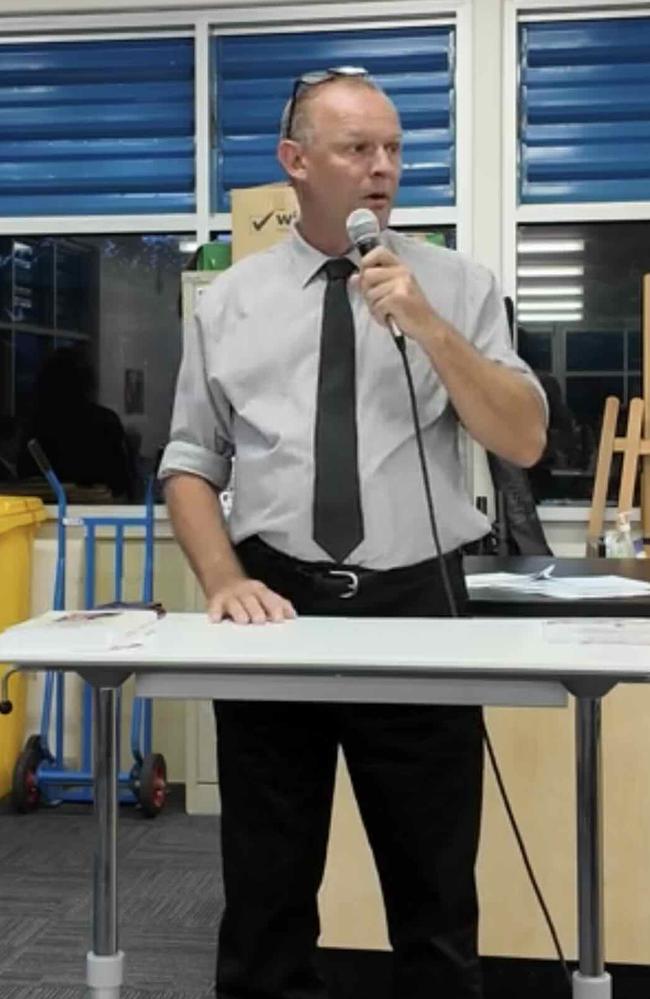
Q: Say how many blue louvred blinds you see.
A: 3